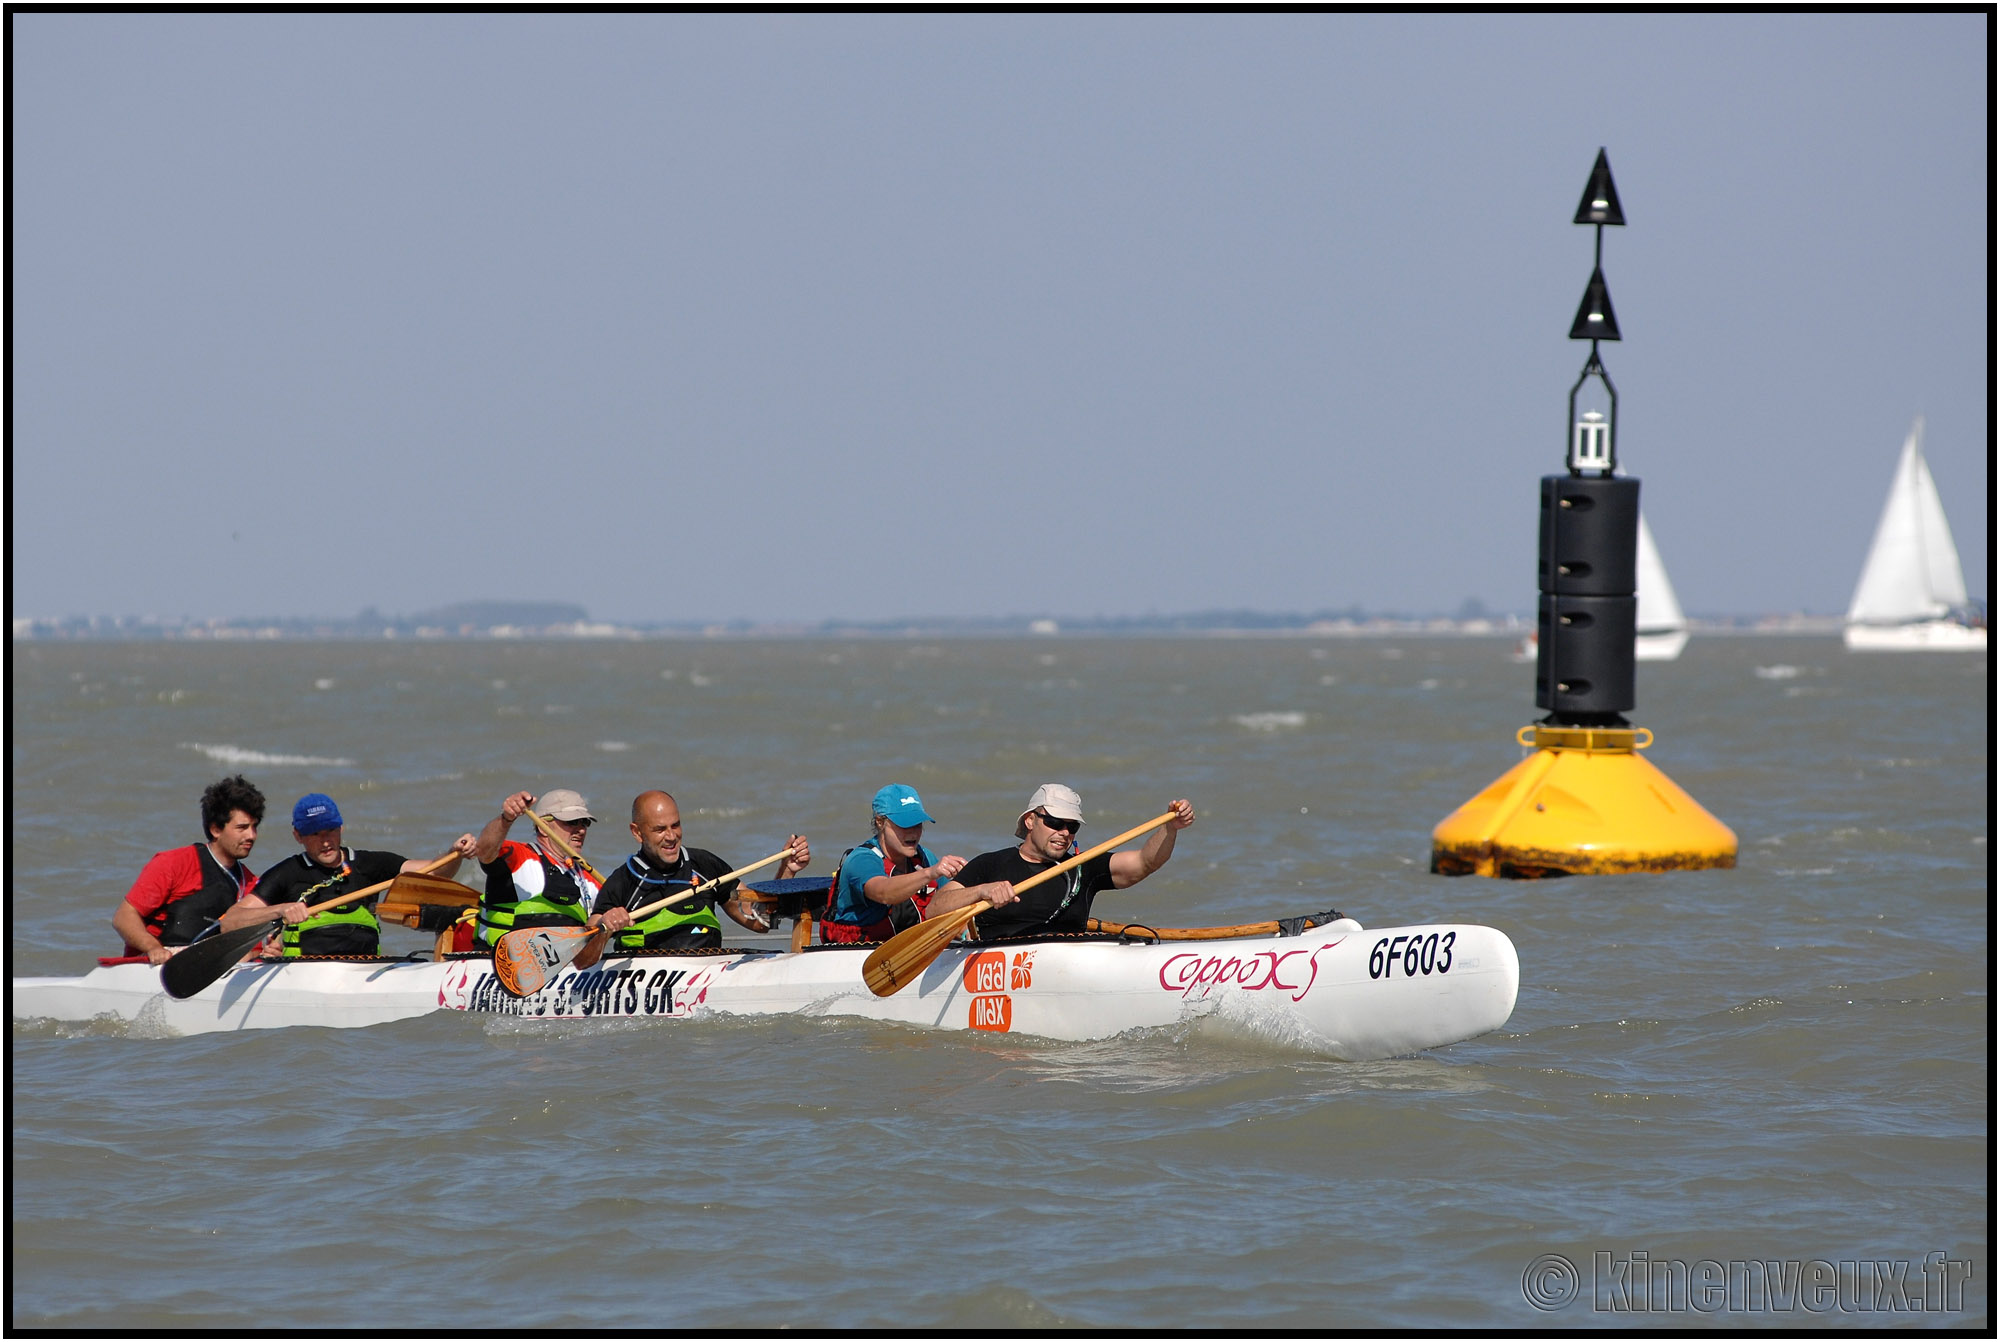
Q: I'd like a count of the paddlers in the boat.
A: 6